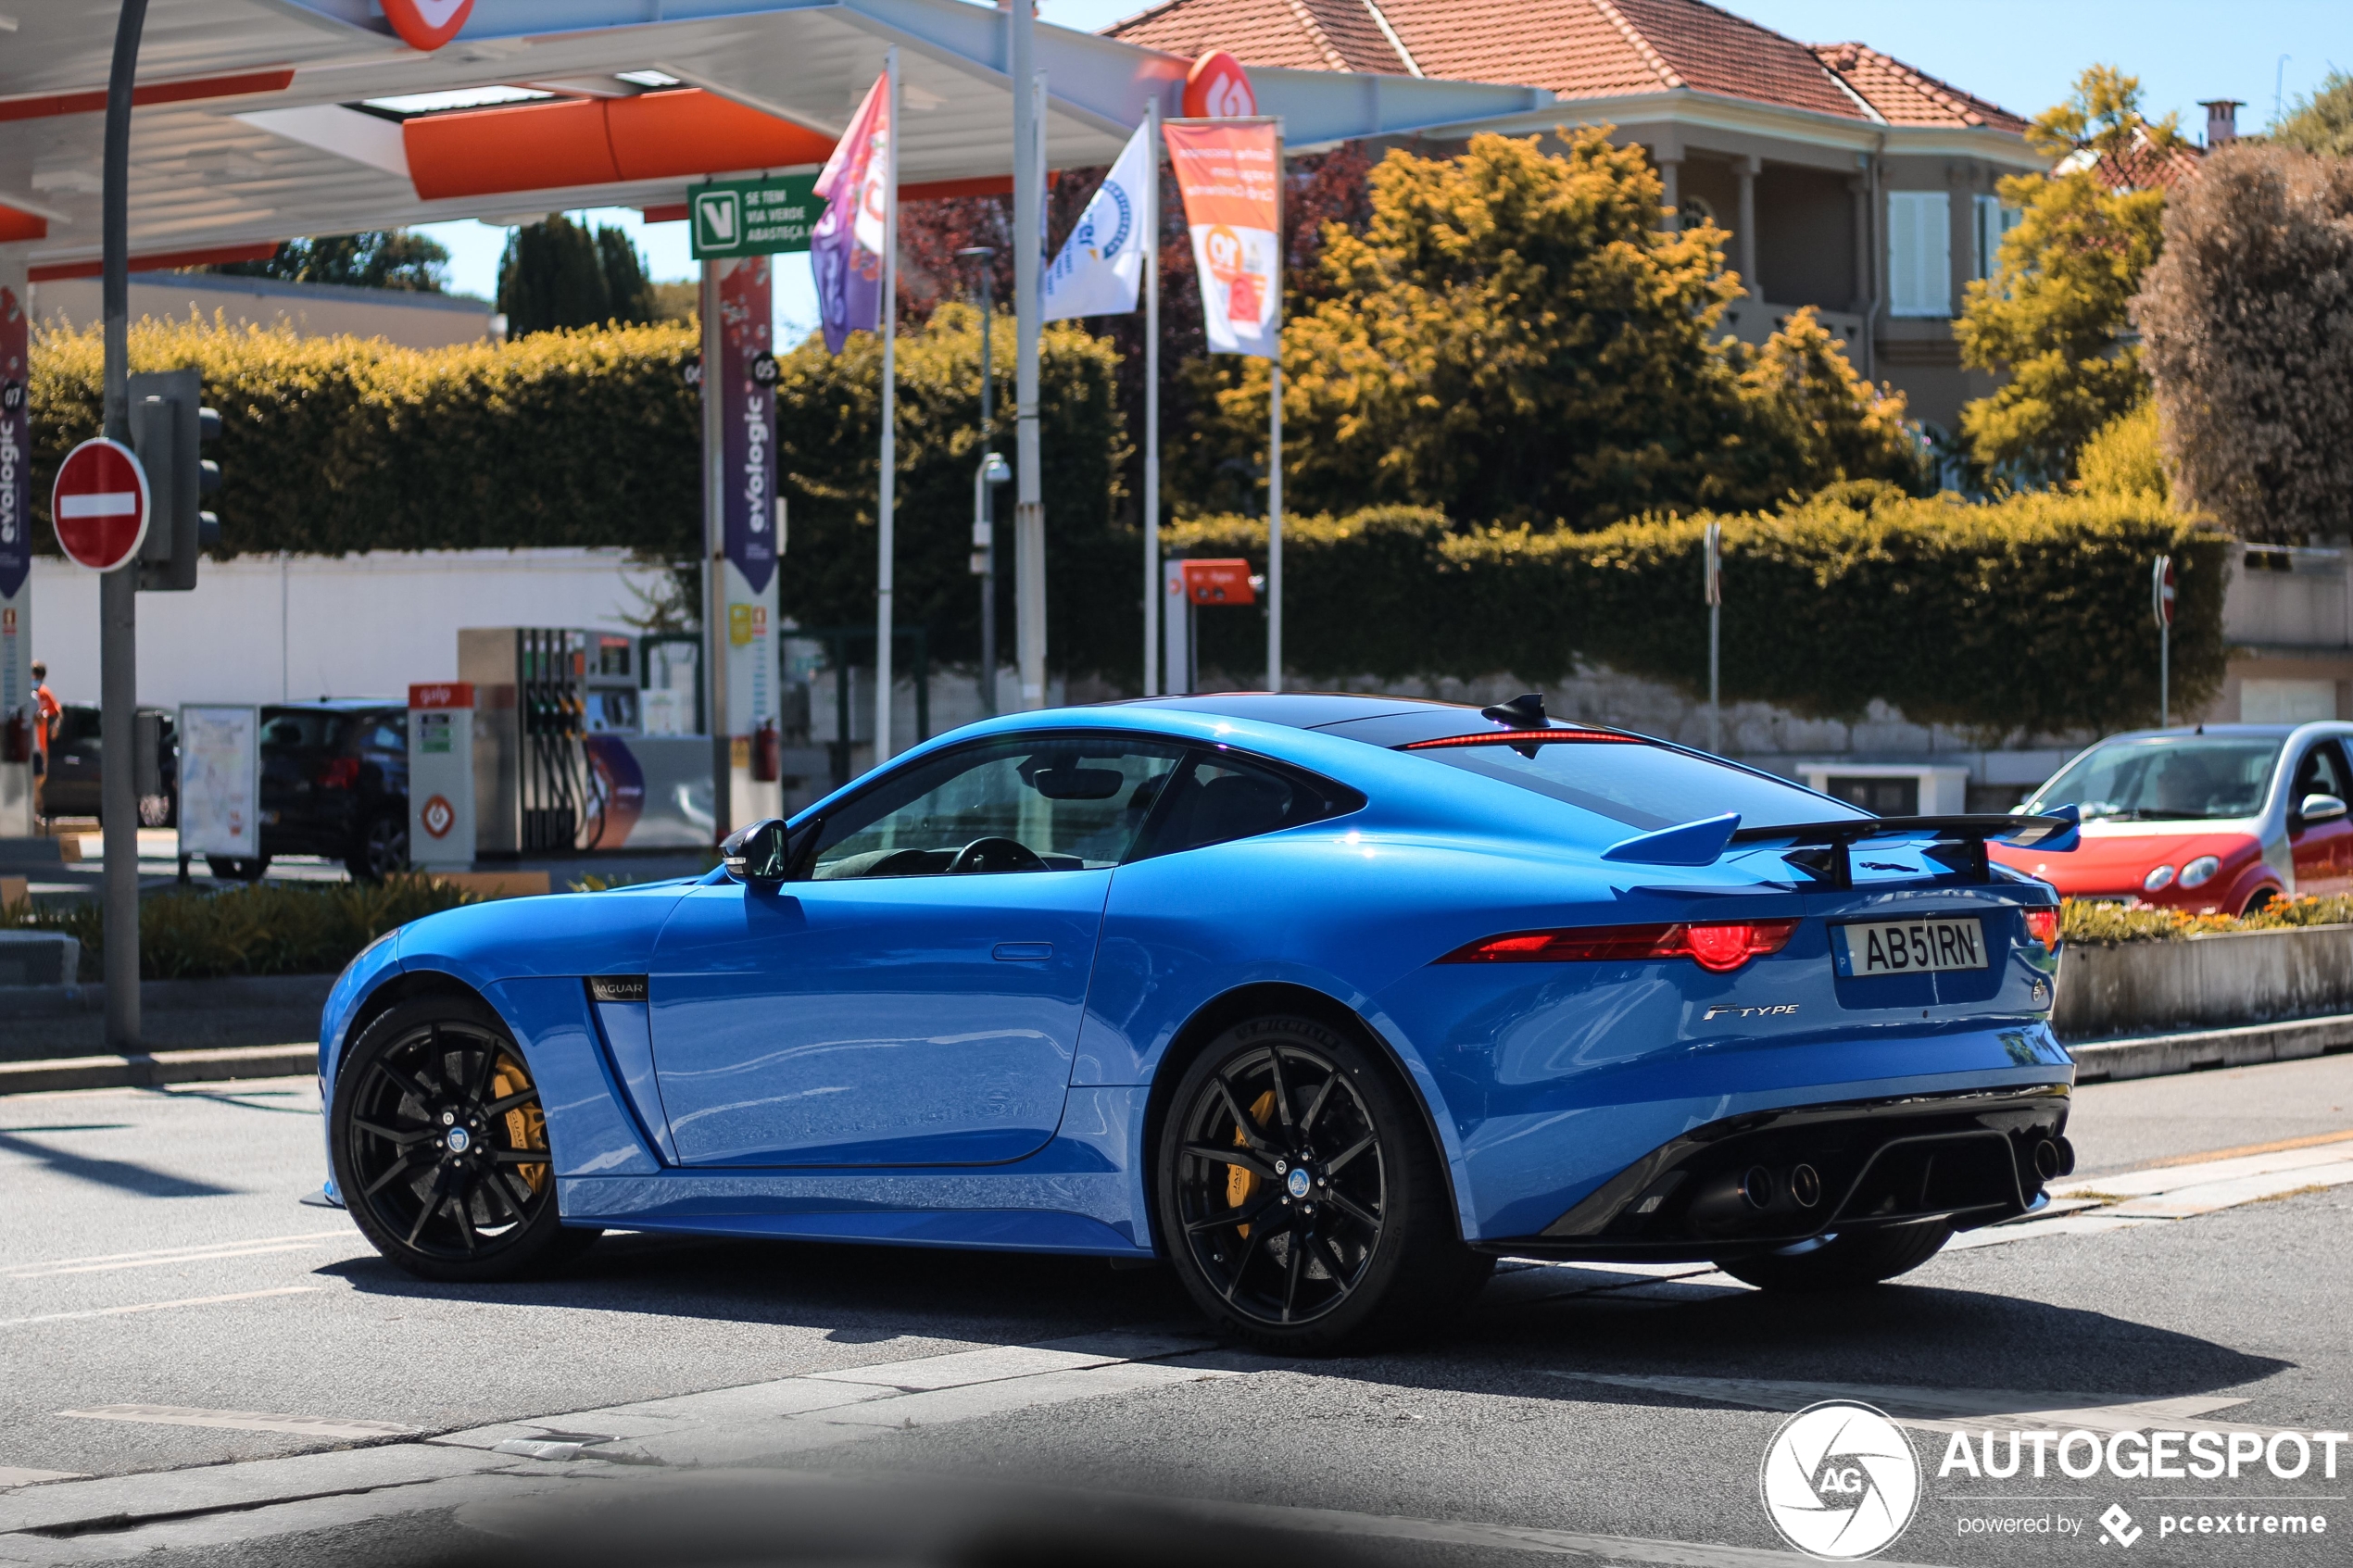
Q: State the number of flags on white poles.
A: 3